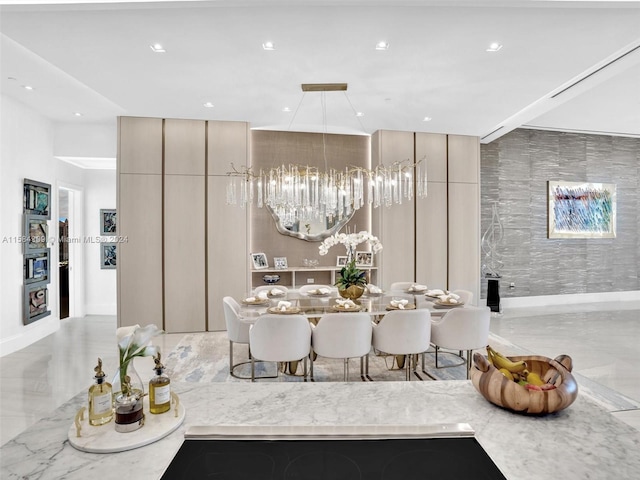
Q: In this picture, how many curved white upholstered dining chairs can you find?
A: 9